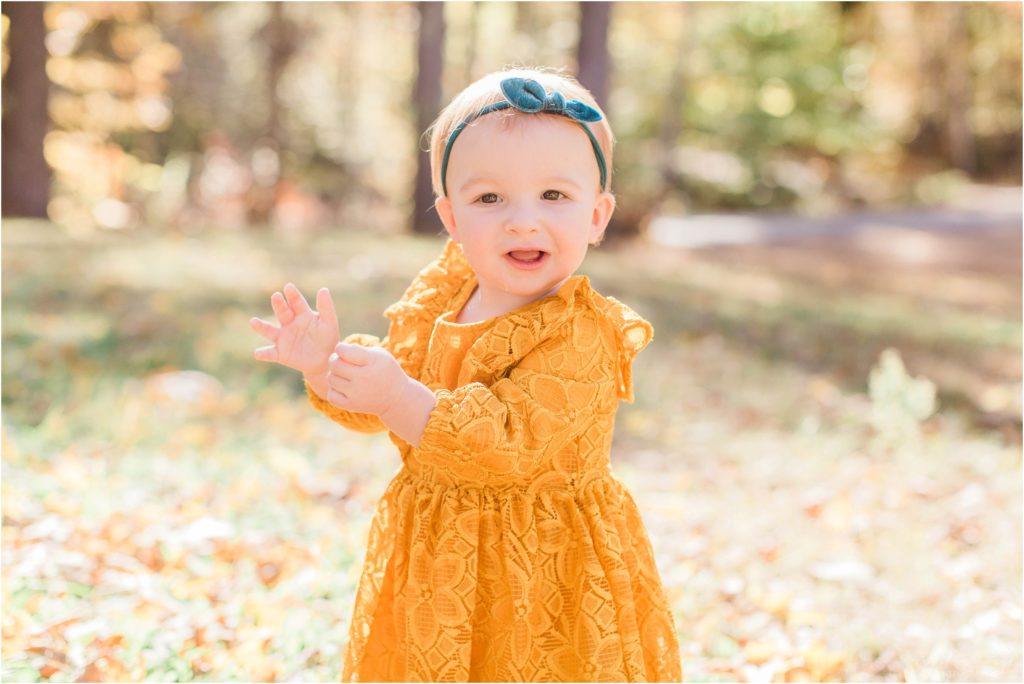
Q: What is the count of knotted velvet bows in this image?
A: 1